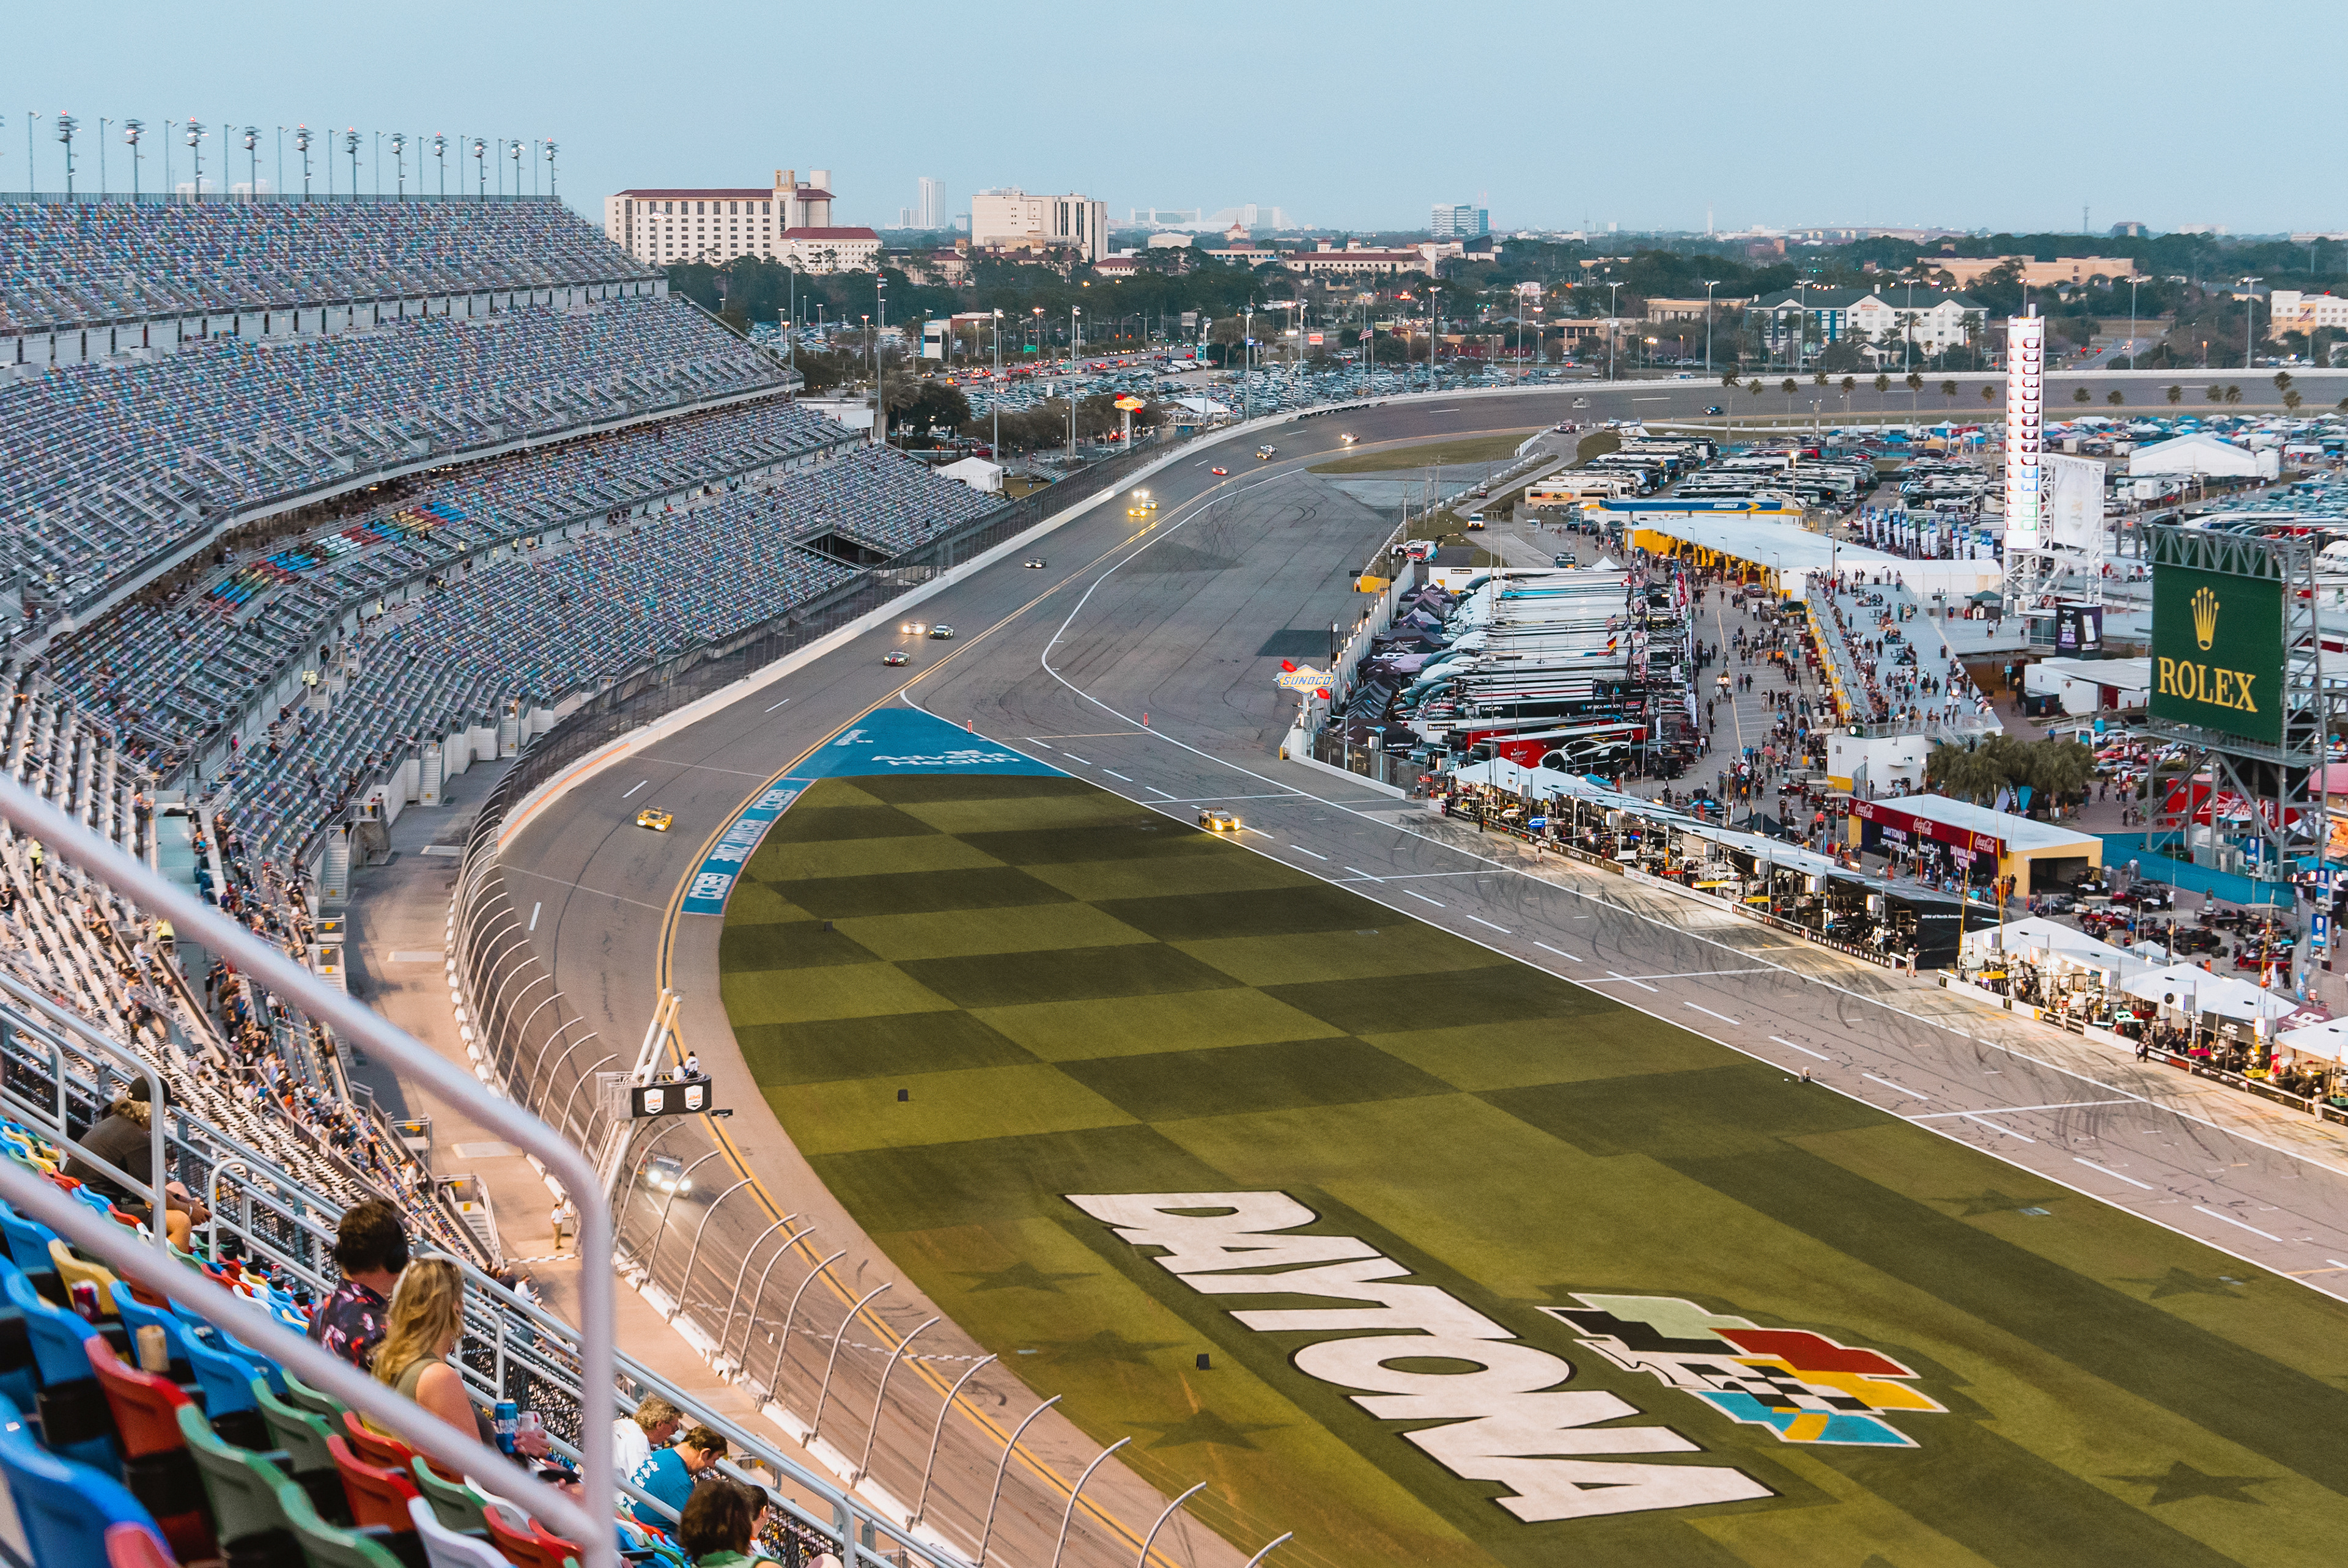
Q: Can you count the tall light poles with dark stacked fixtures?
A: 11